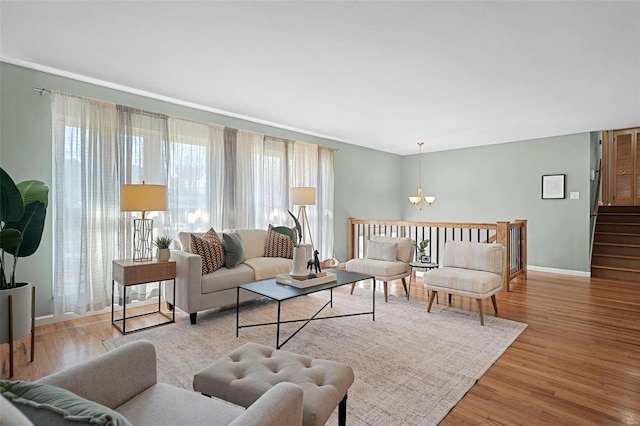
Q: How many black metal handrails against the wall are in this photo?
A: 1